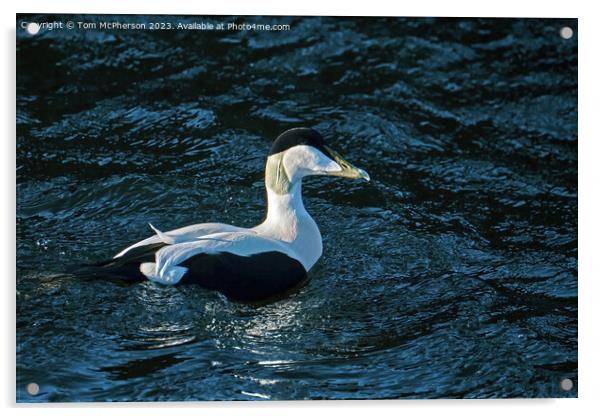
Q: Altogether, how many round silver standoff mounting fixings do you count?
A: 4